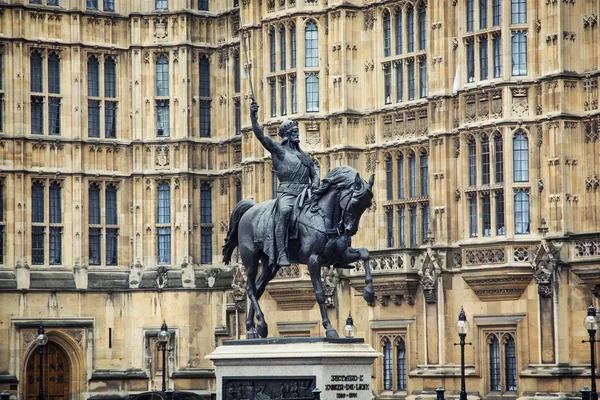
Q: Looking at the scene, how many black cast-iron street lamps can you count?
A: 5